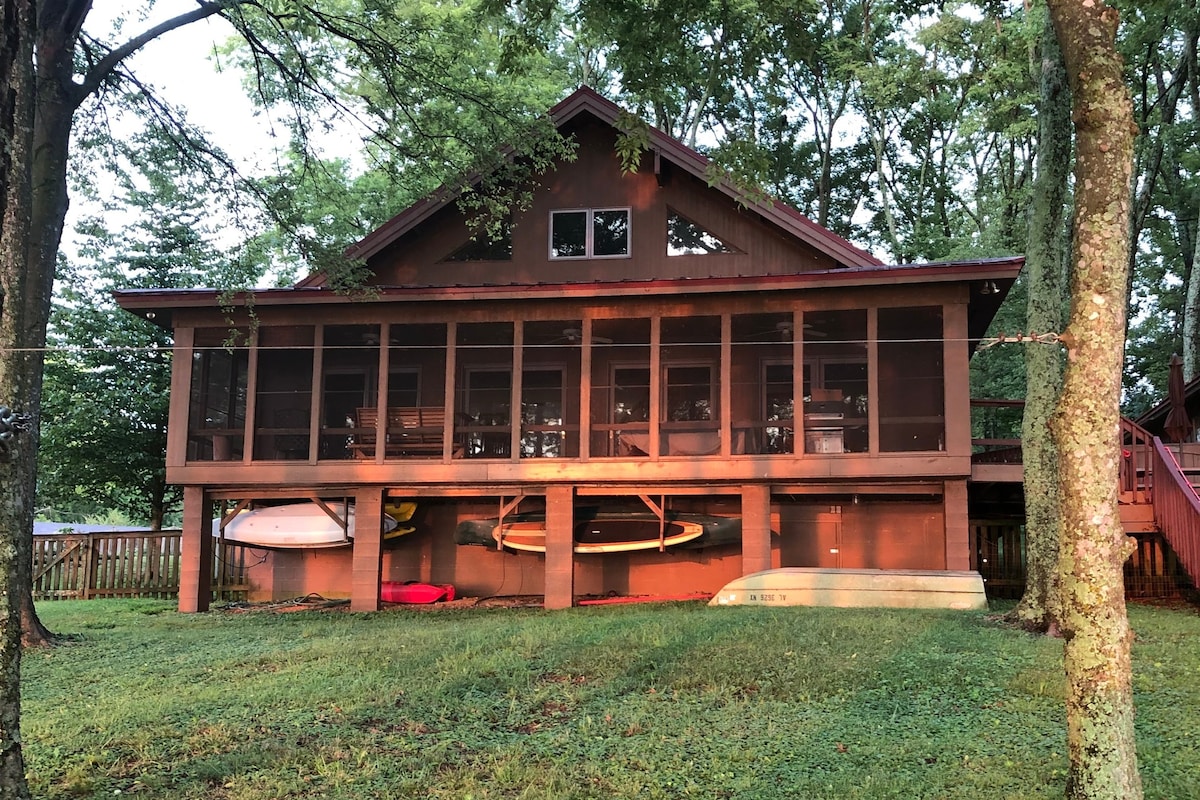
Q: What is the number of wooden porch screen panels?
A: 11